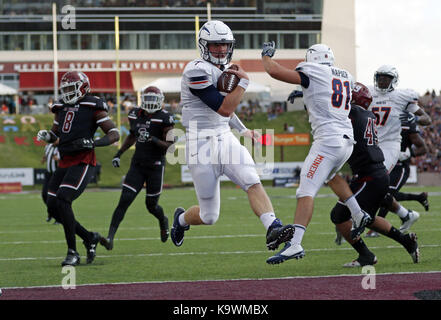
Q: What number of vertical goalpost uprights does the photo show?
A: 2